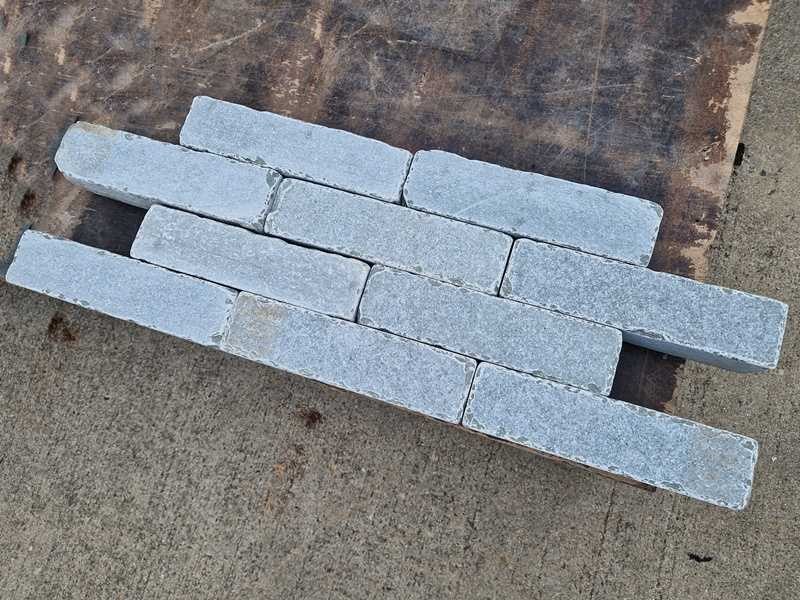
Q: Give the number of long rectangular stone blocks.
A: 10